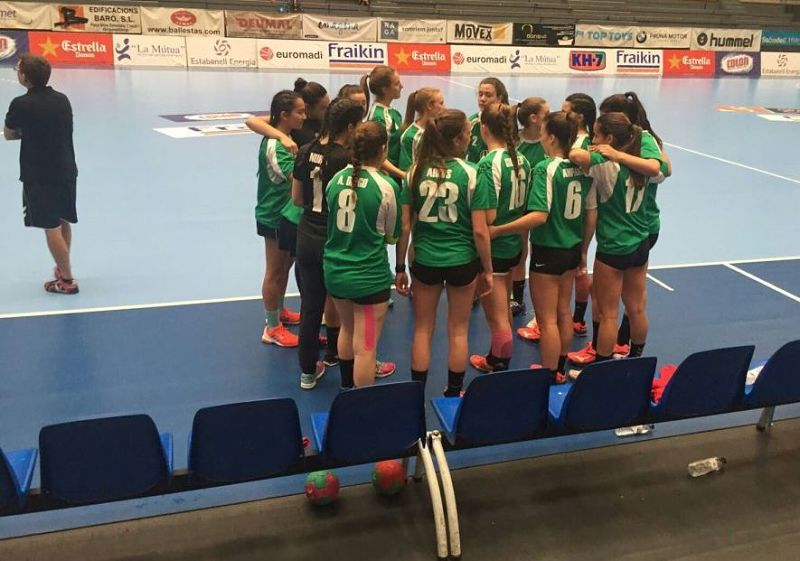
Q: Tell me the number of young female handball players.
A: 15